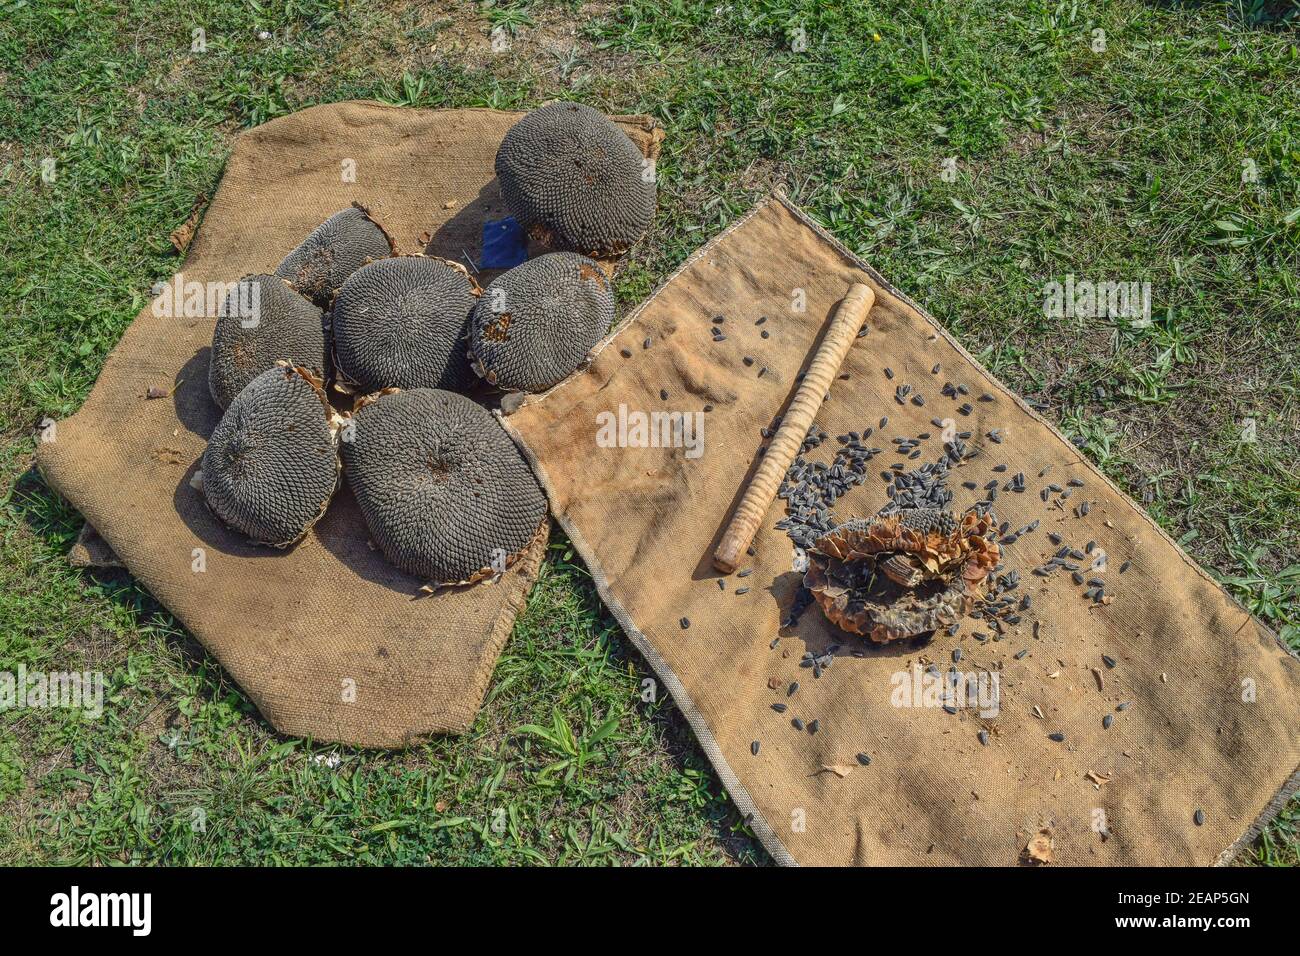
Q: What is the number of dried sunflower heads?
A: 8